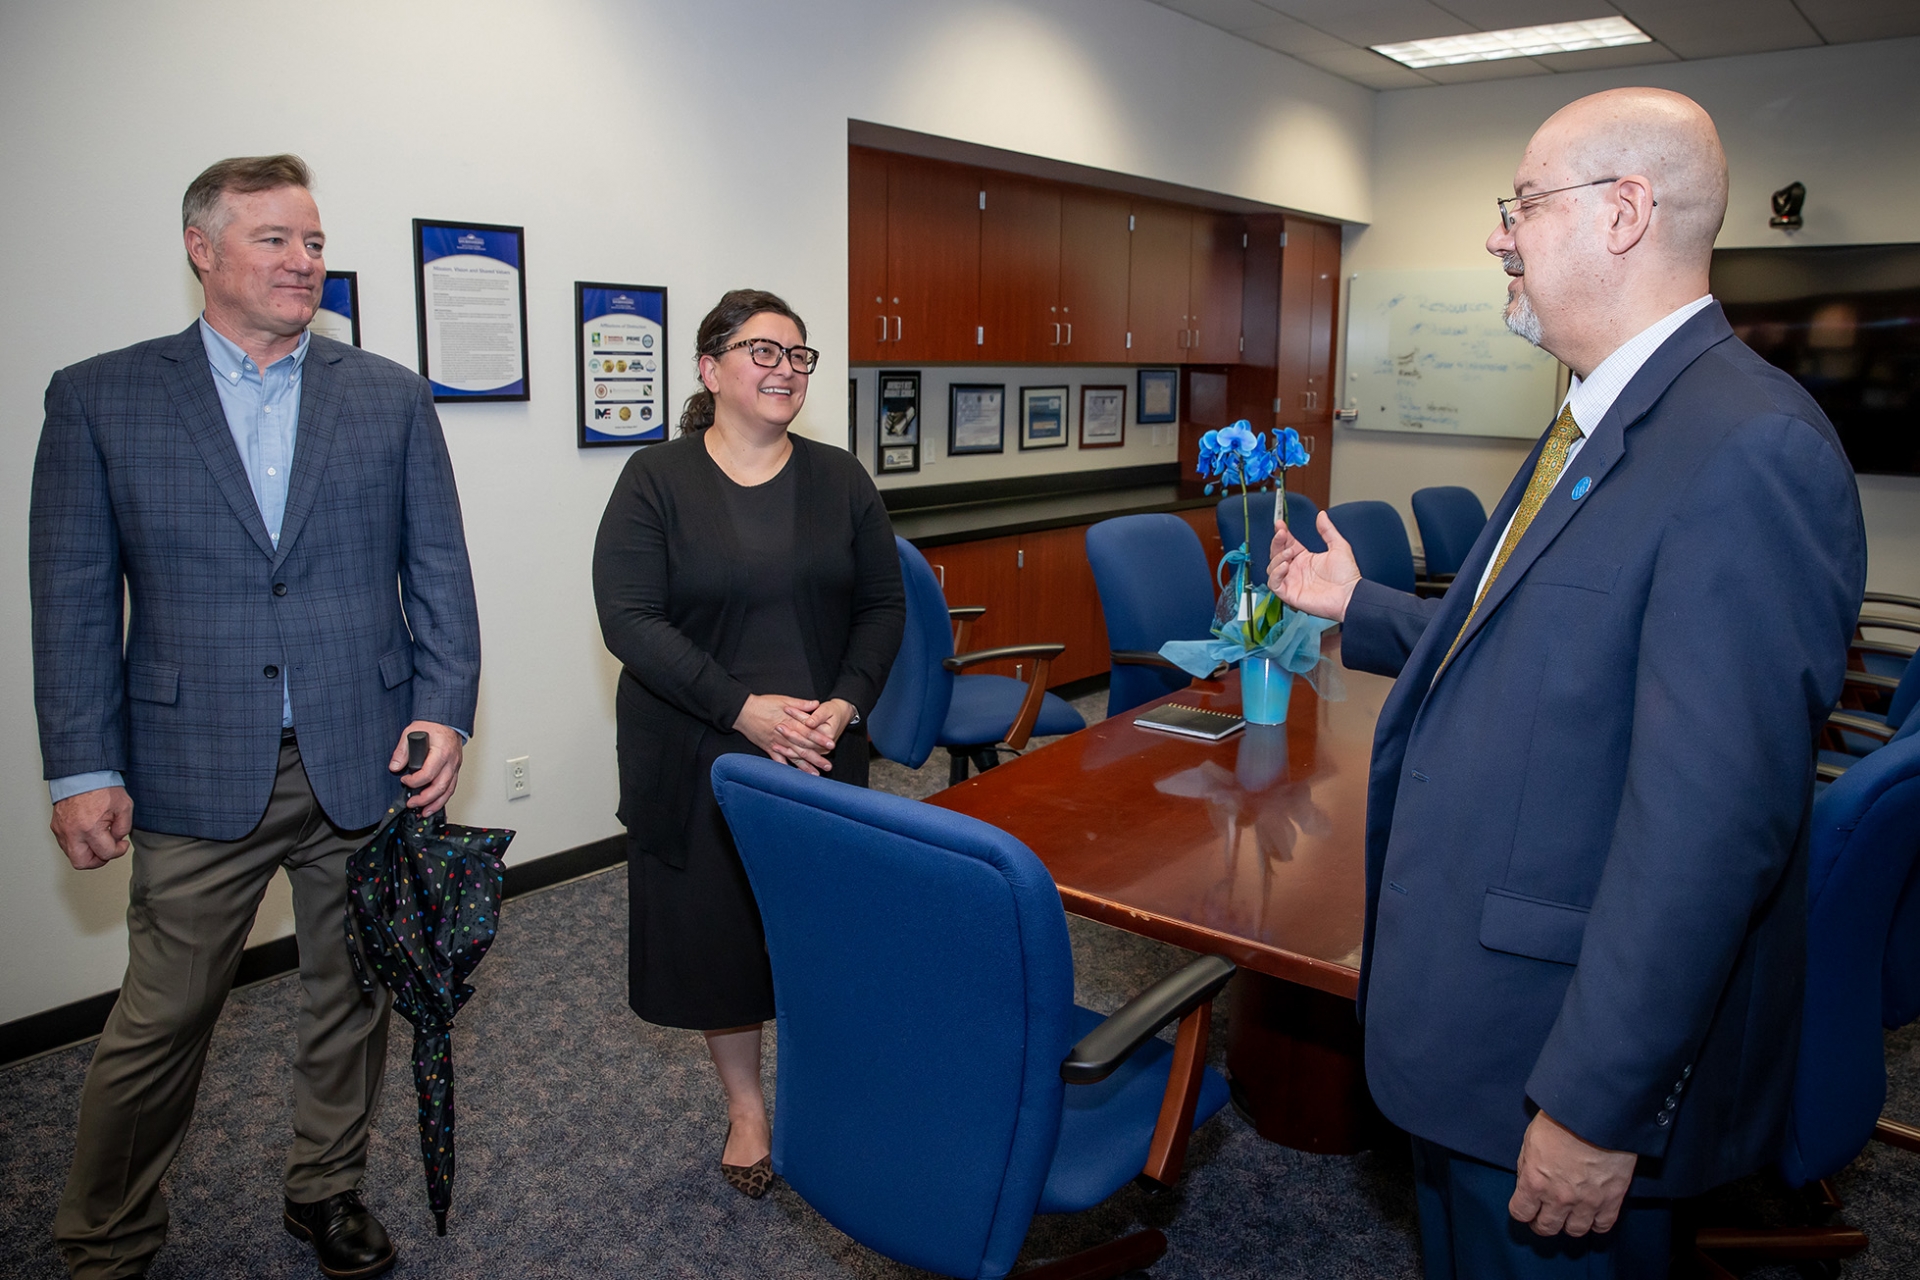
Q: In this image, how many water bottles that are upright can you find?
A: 0